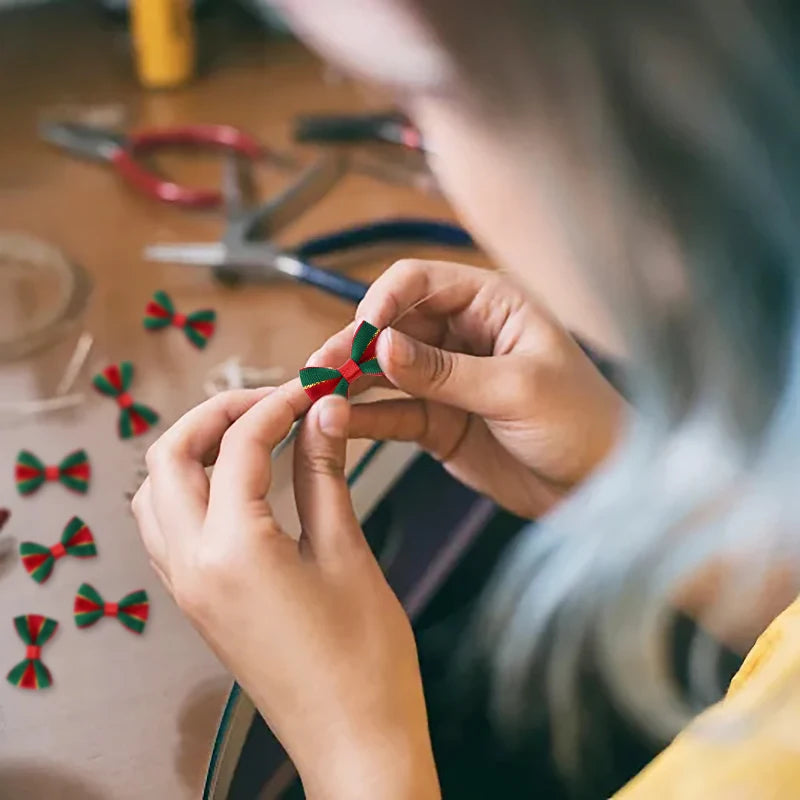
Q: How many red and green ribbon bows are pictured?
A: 7